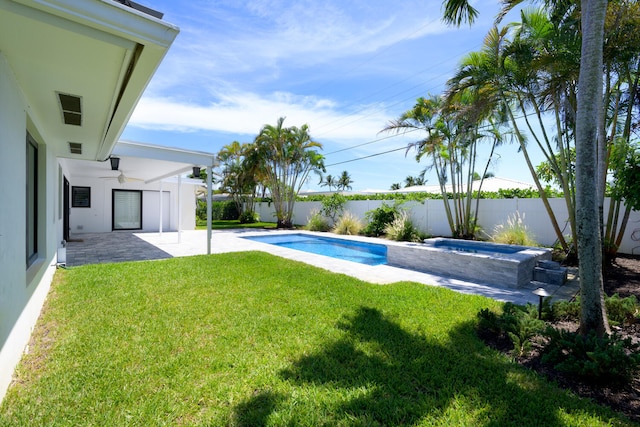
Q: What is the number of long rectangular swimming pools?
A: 1